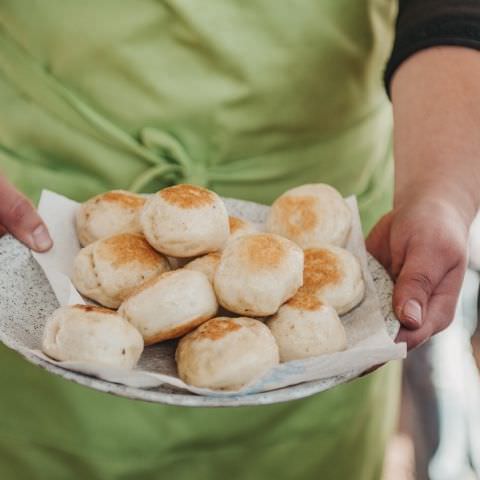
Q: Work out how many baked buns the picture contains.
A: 12